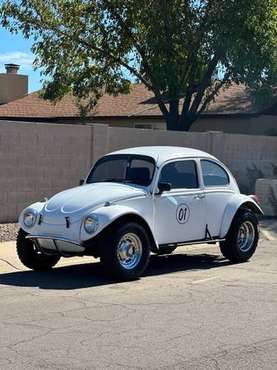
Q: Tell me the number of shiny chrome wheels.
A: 2